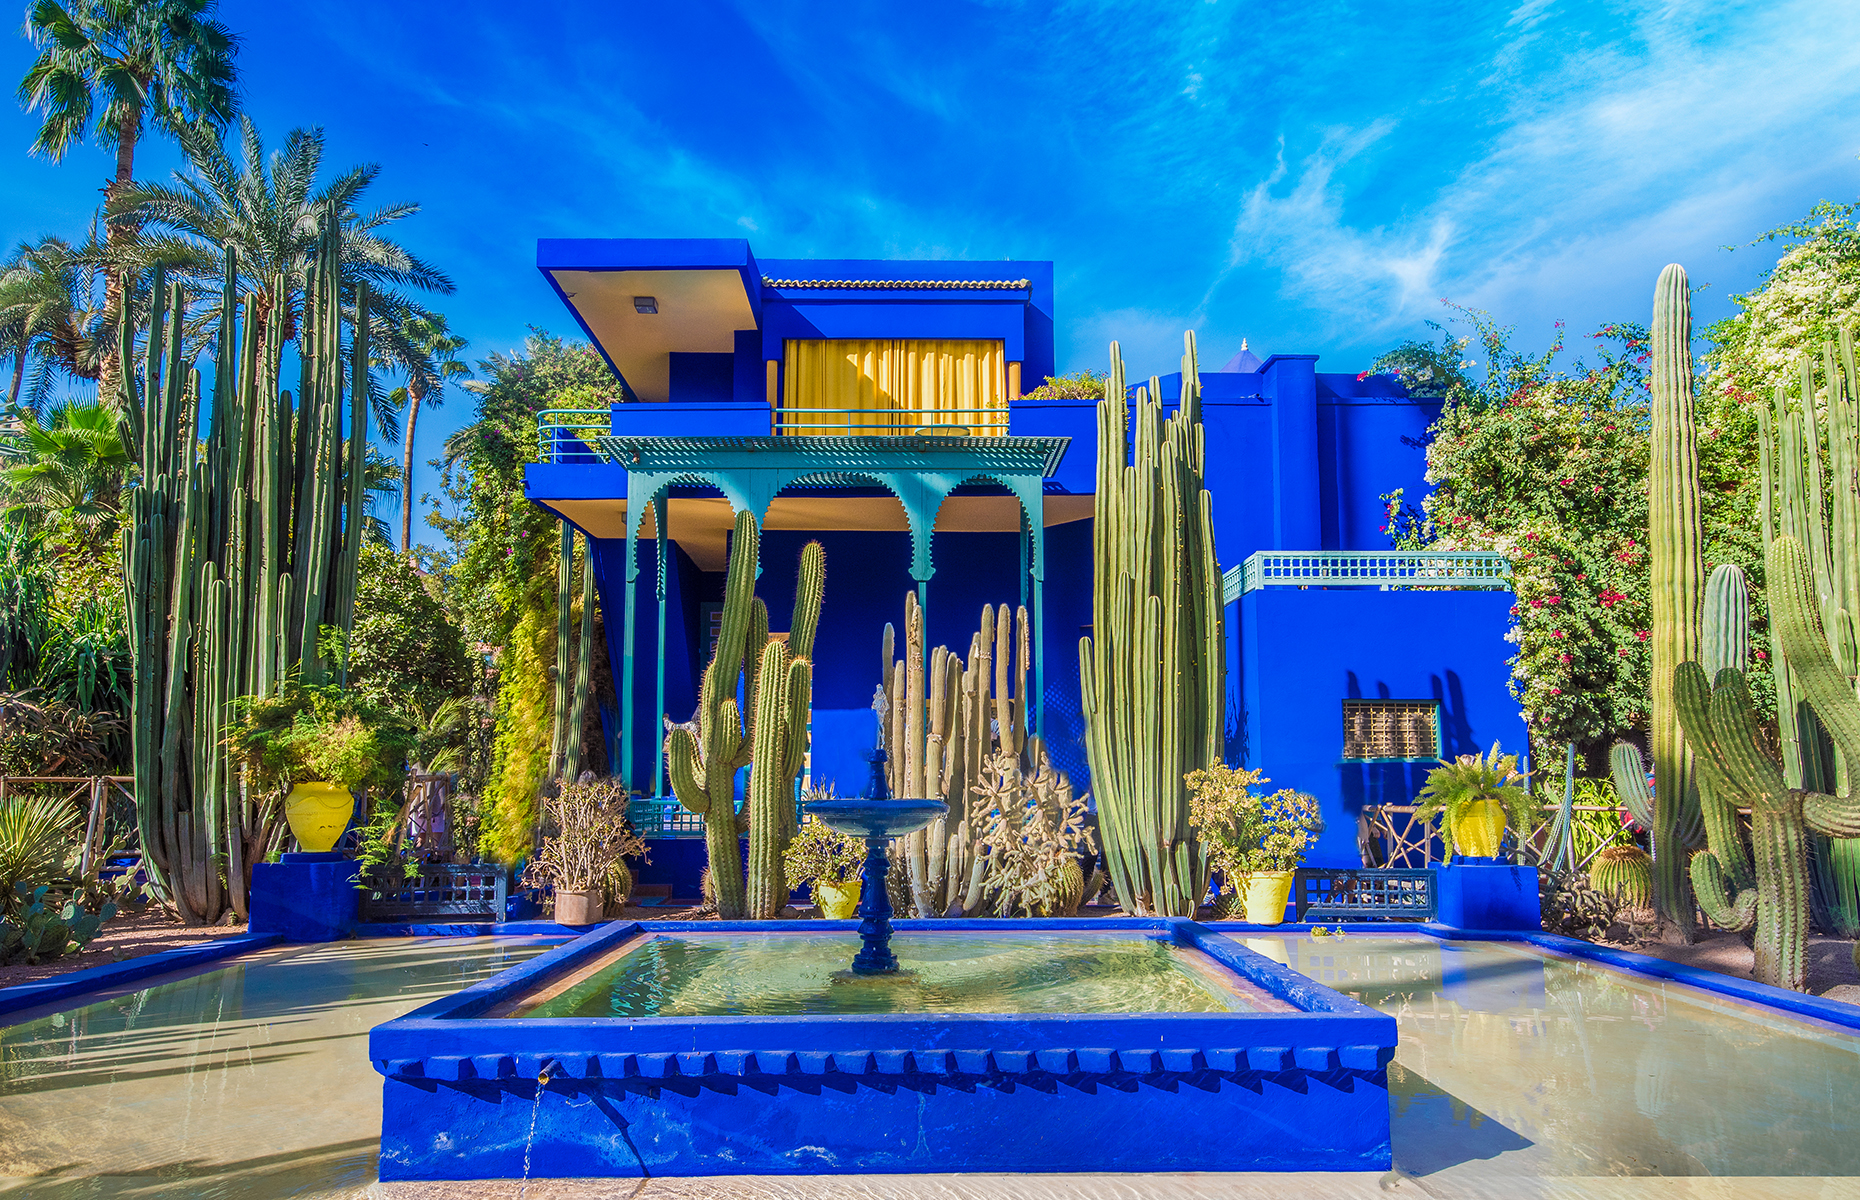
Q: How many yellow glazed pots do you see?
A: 4